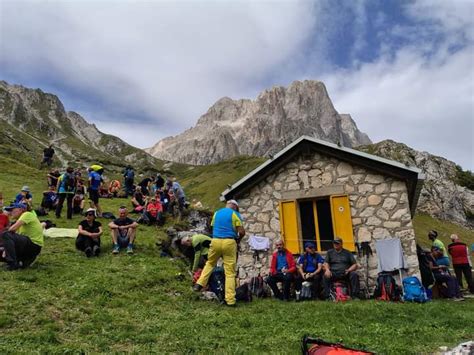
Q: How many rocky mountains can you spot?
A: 3